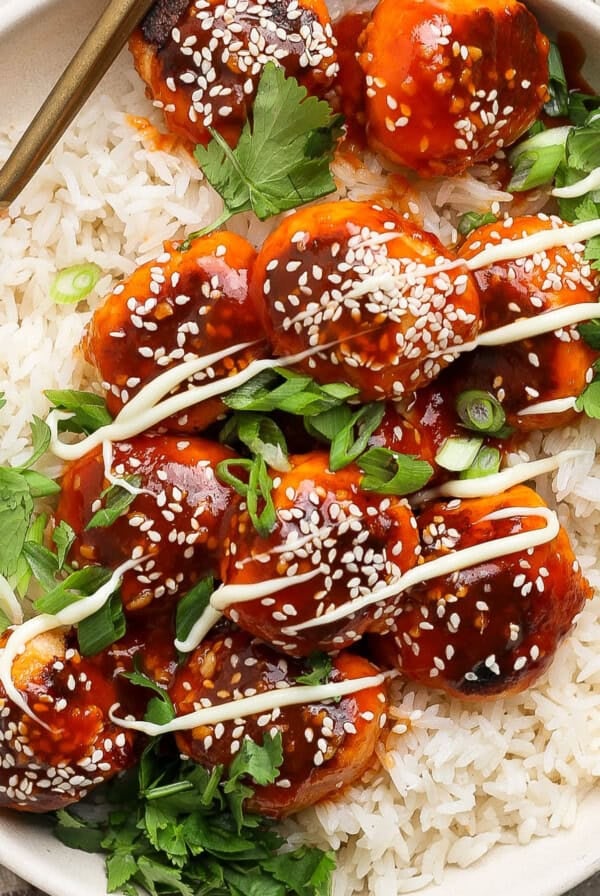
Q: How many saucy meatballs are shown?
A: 10